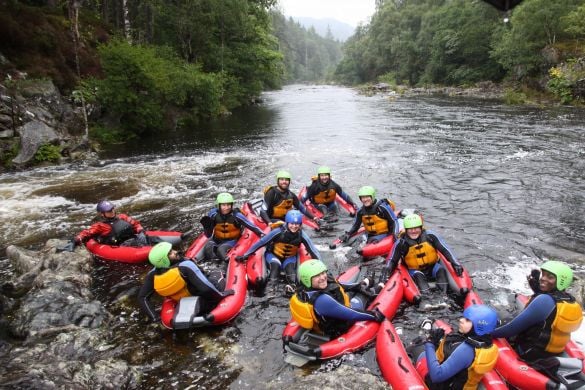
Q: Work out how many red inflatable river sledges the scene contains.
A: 11